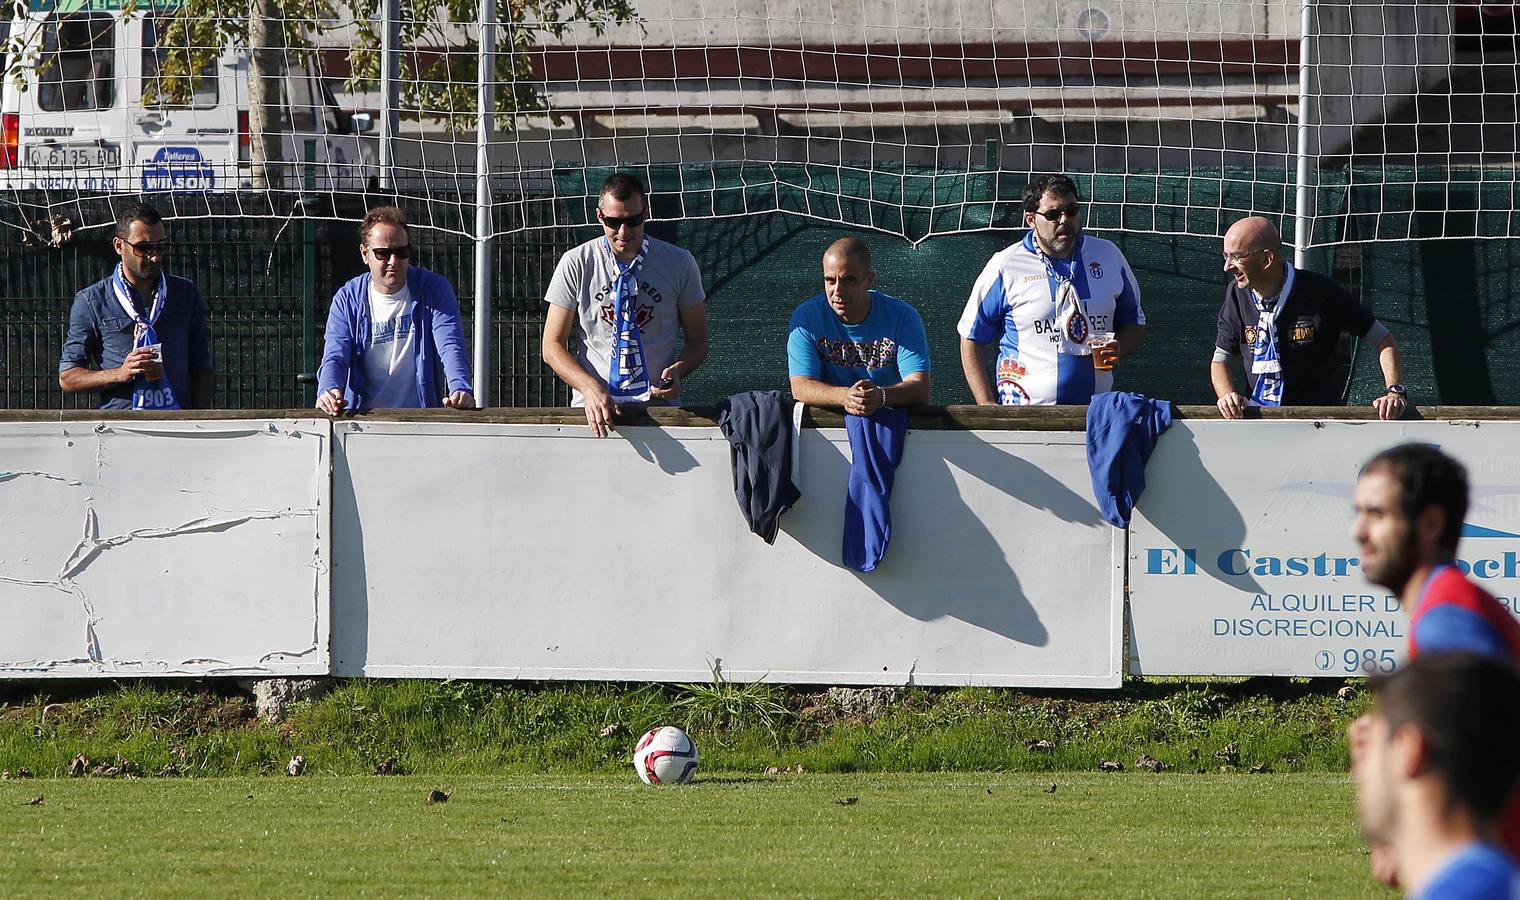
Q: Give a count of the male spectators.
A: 6